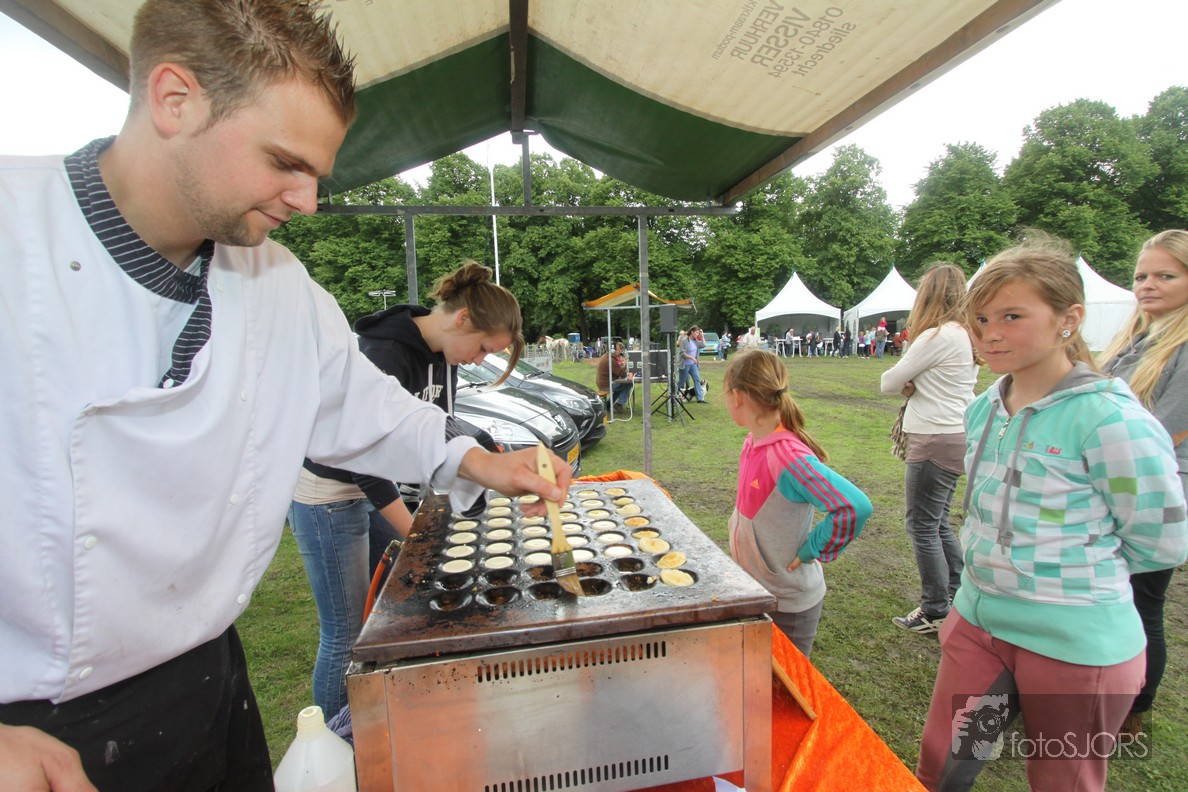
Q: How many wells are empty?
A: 10